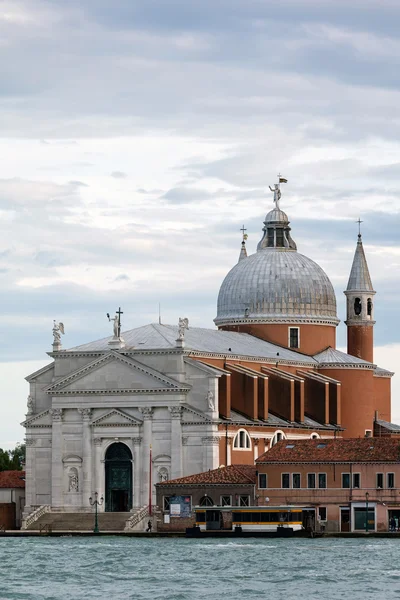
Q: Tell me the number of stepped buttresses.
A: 7